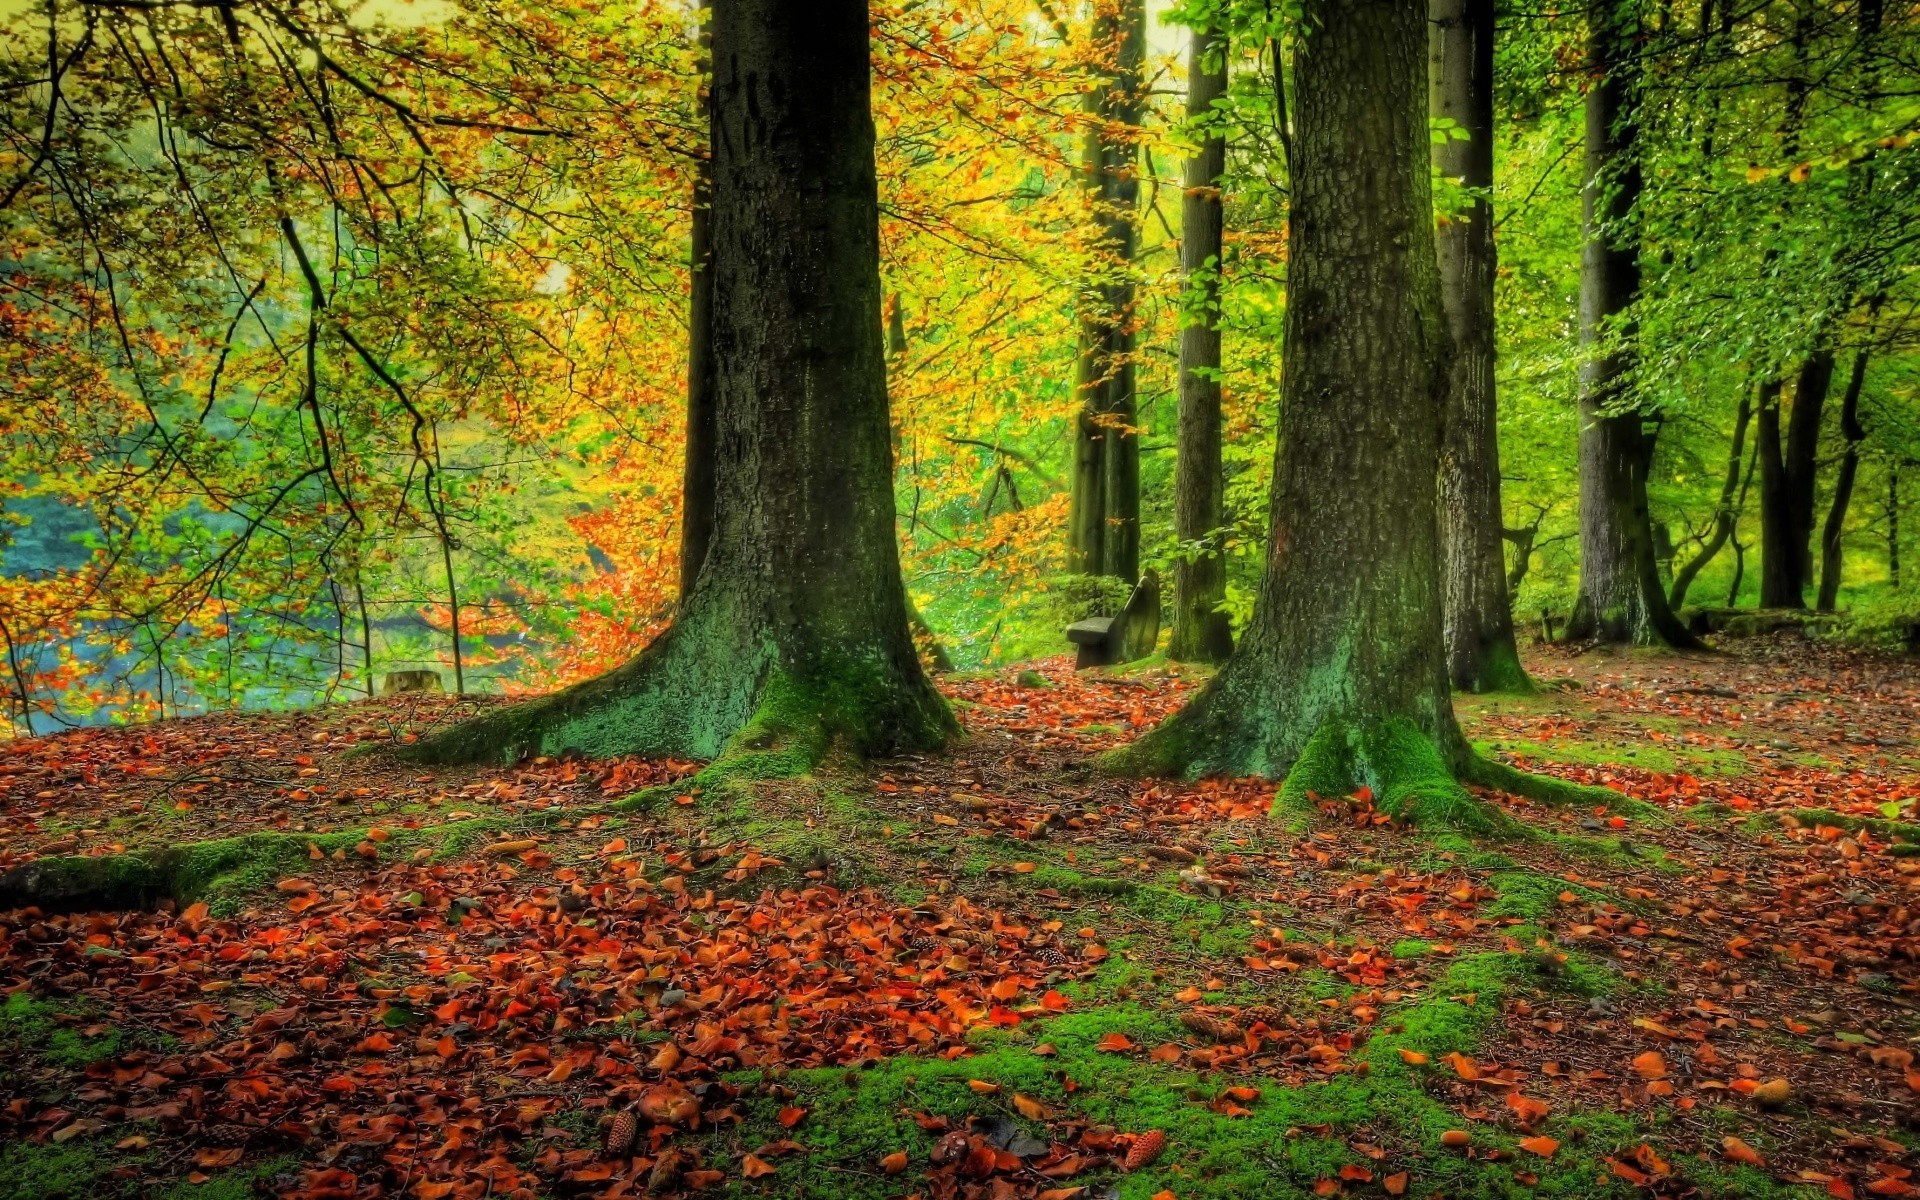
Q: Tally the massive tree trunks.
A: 2